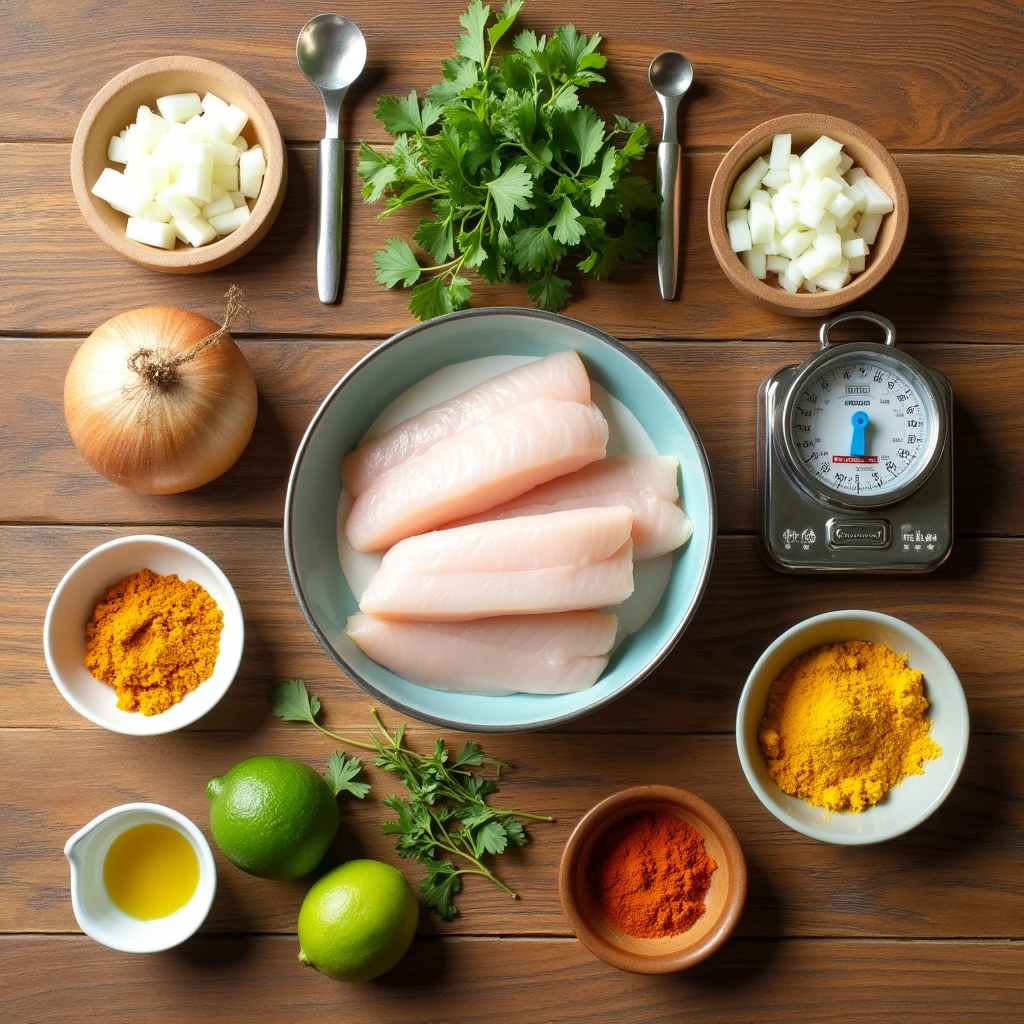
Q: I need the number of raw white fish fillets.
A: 5